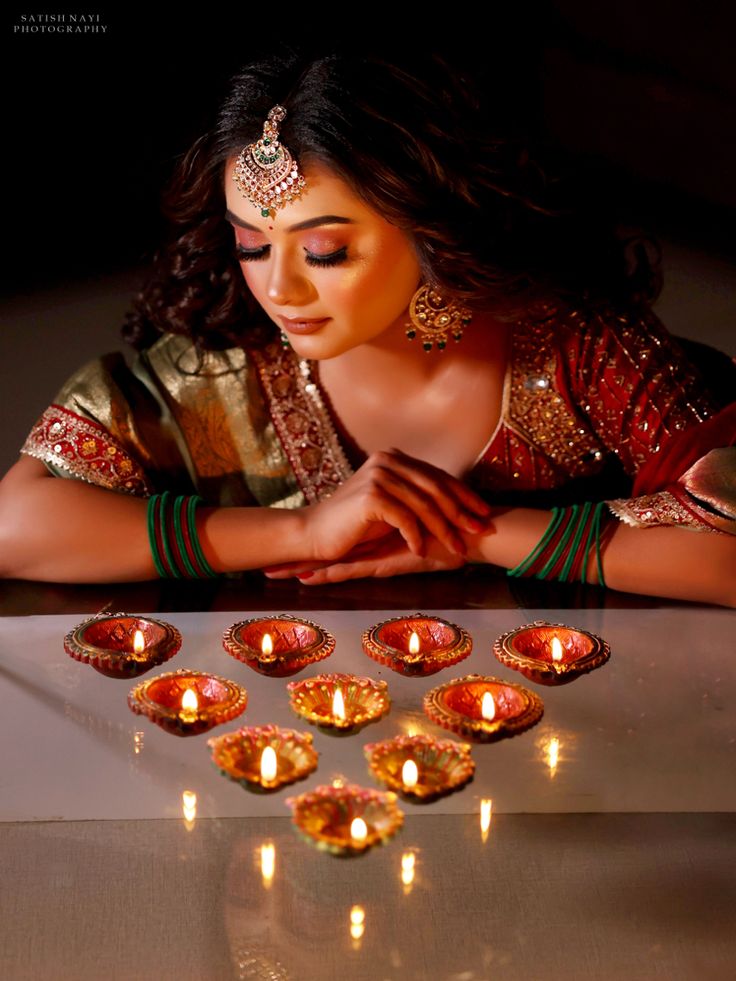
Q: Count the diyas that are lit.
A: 10